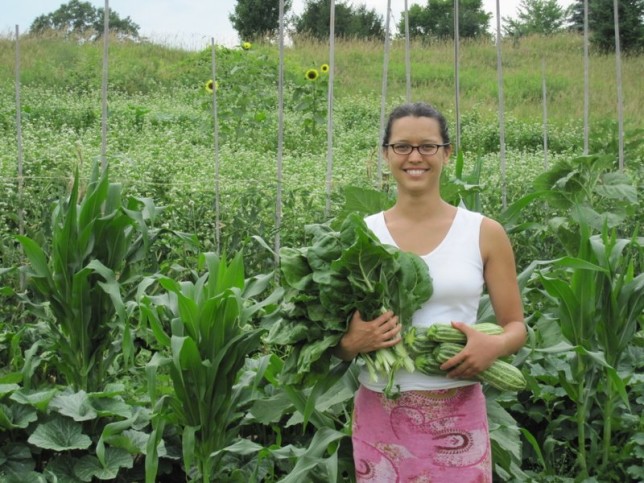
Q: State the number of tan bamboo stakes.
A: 12